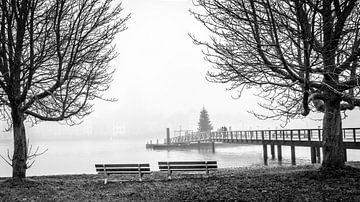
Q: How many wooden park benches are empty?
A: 2